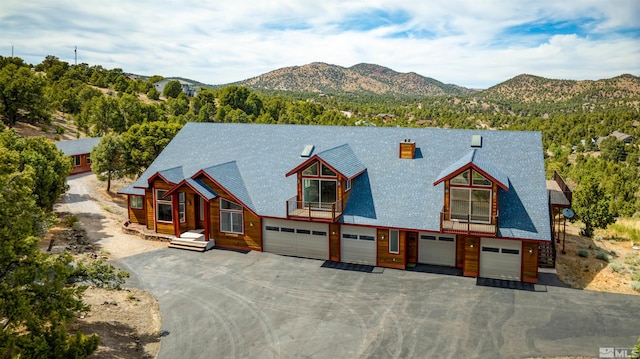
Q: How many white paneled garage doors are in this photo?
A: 4